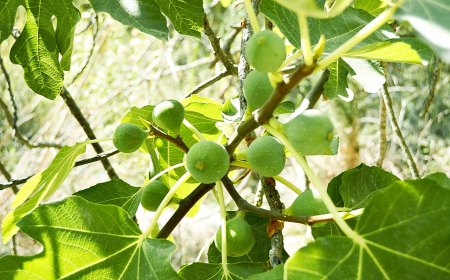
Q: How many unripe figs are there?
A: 10